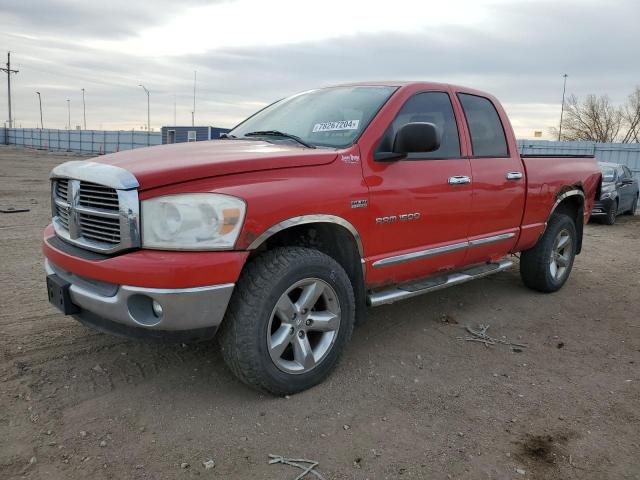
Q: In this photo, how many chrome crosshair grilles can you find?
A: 1